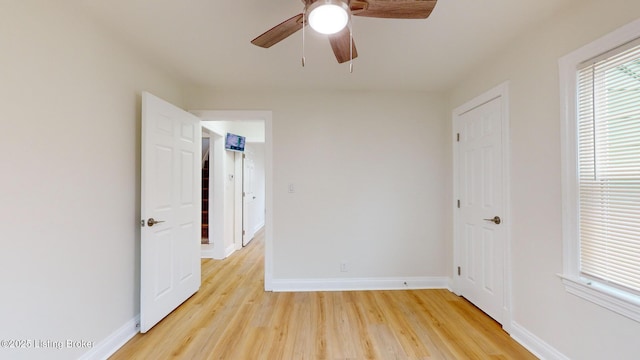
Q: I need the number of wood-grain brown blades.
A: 3